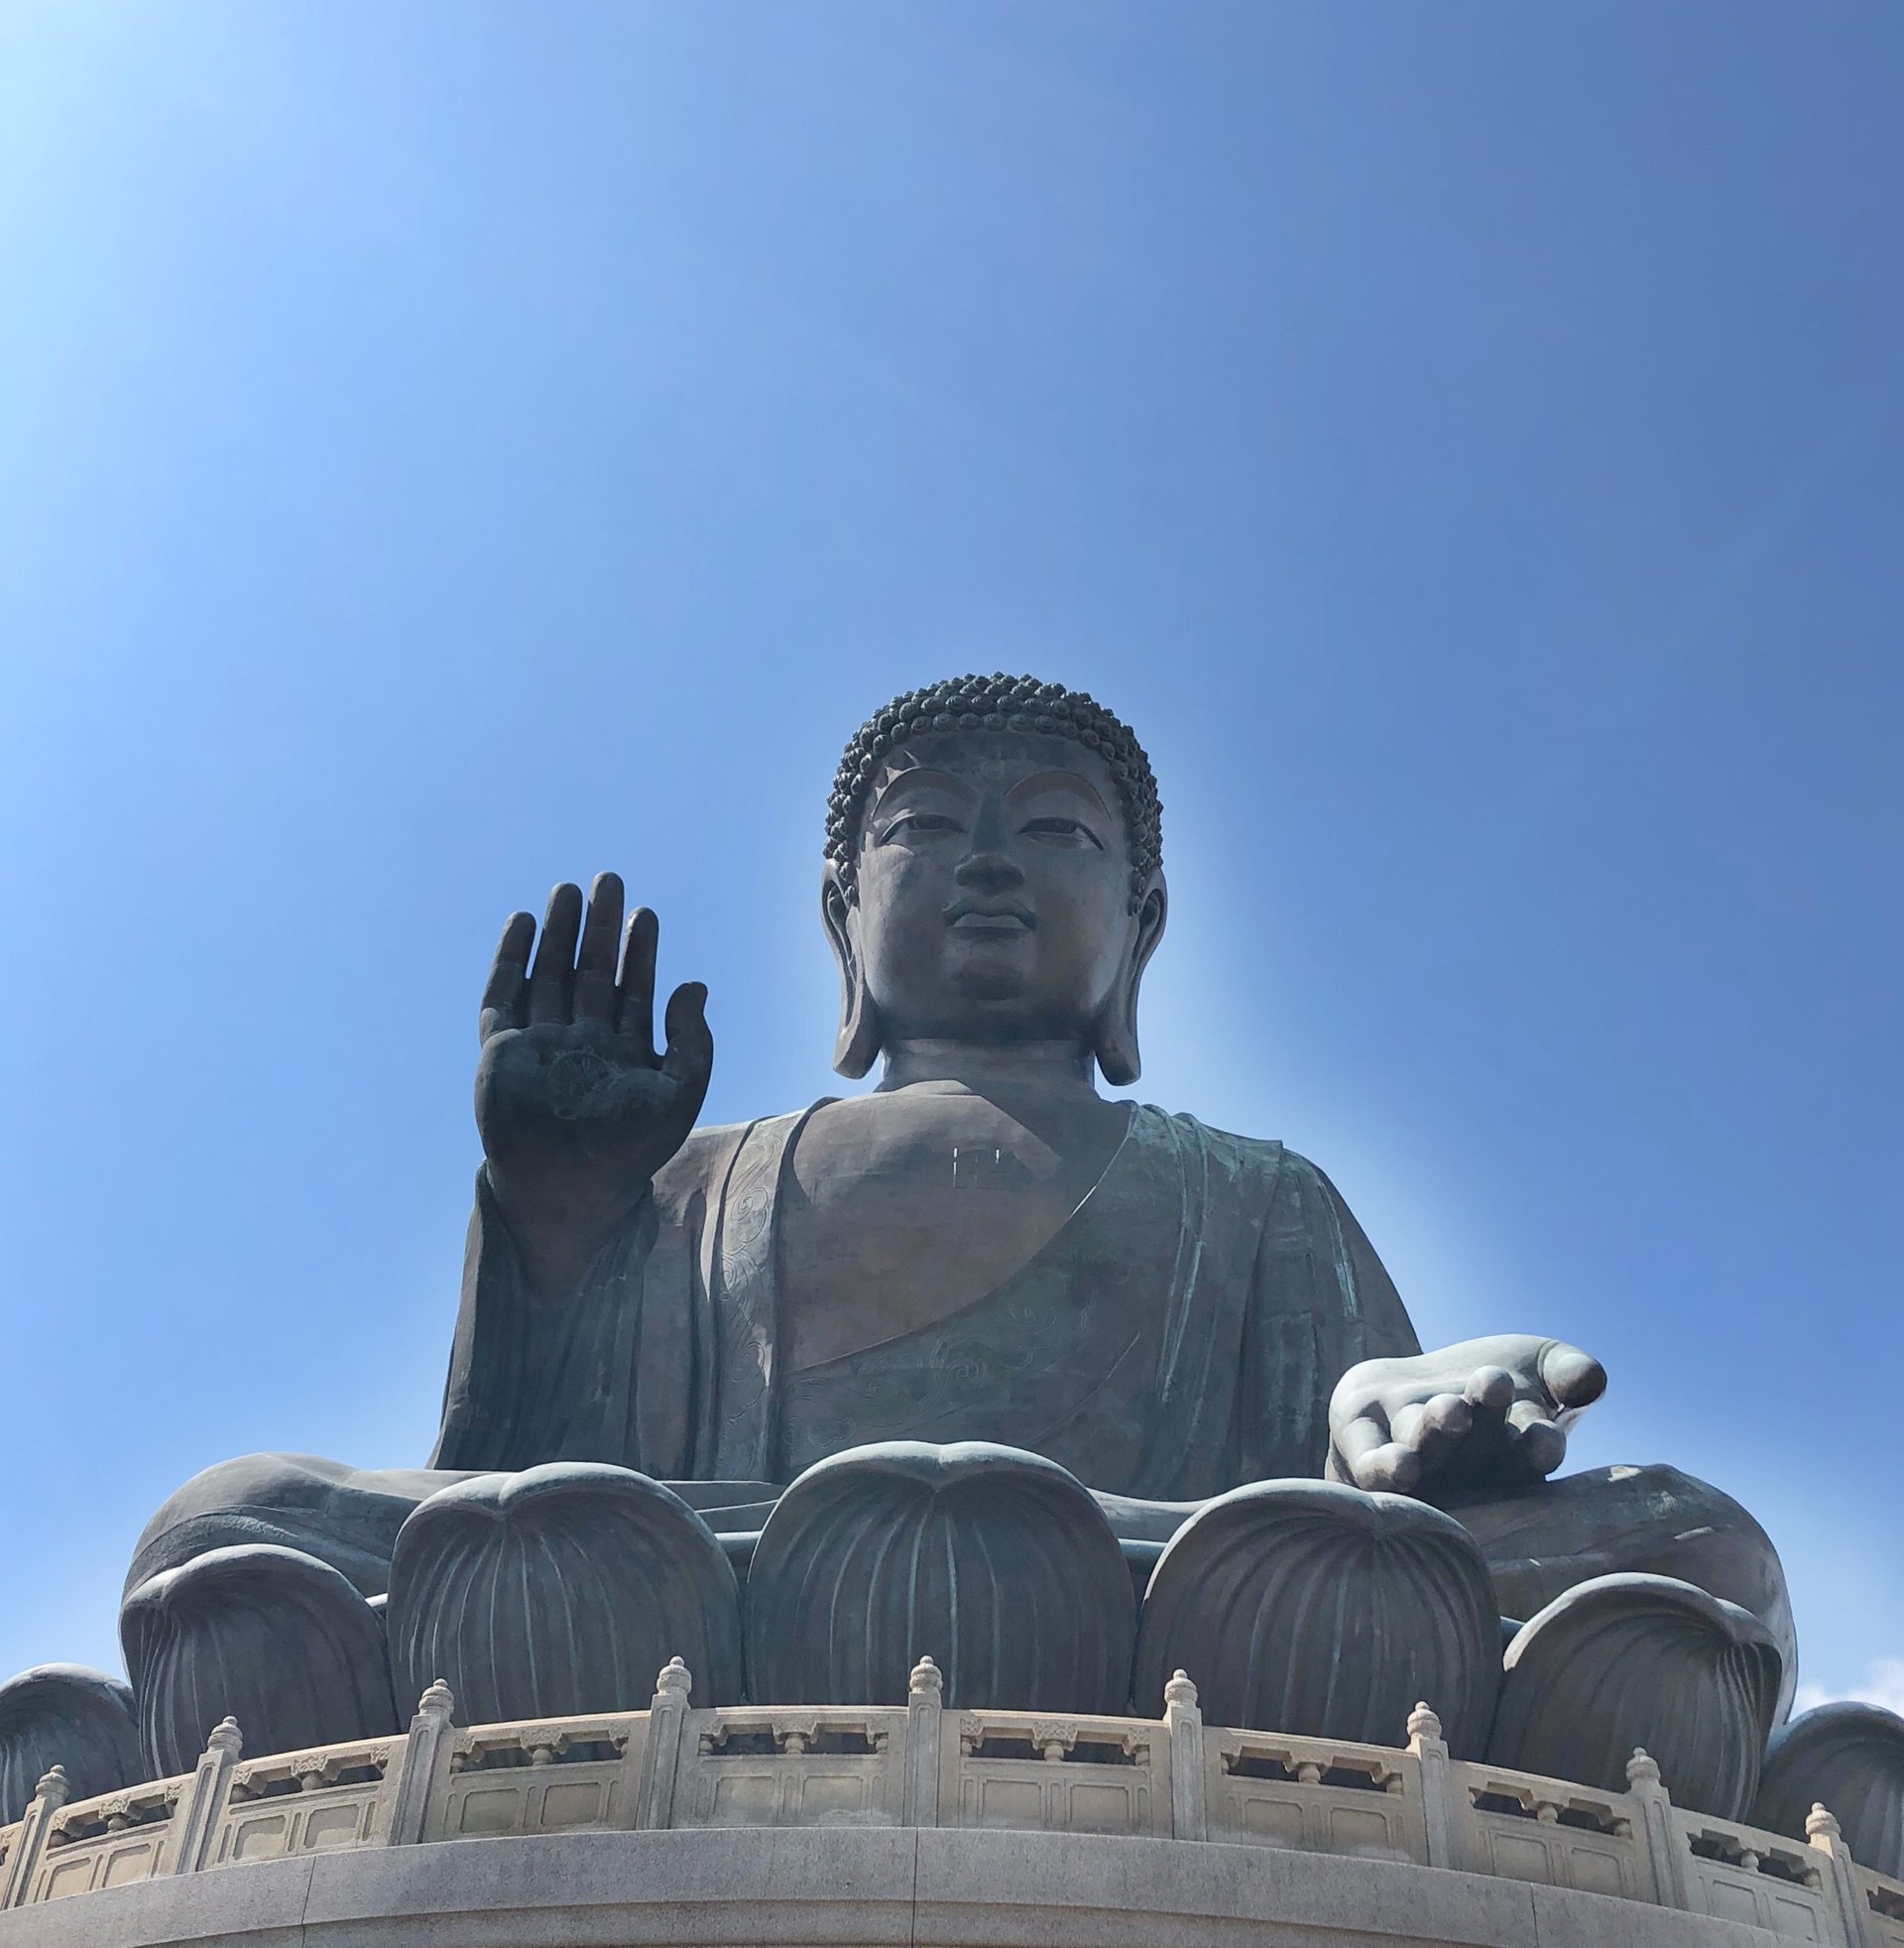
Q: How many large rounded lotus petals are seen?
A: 7